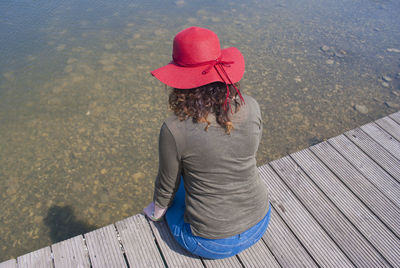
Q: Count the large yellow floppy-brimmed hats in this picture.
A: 0